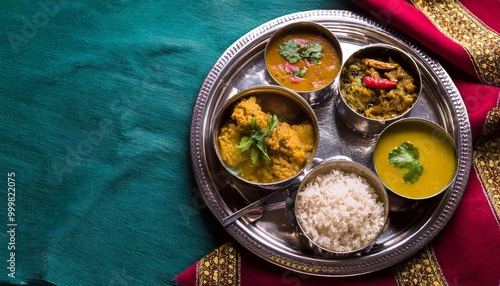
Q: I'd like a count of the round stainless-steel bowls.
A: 5